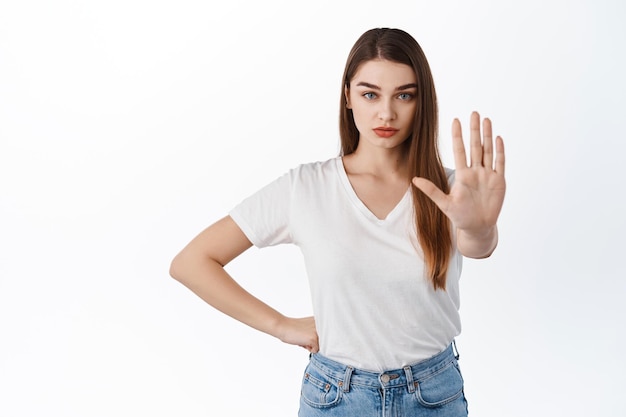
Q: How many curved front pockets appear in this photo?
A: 2